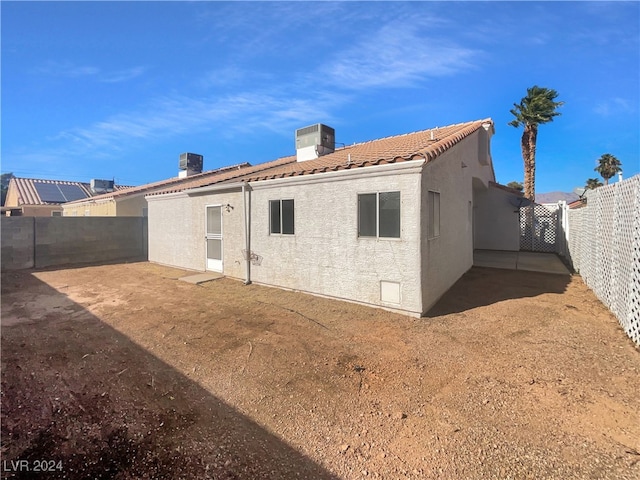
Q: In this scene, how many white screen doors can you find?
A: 1